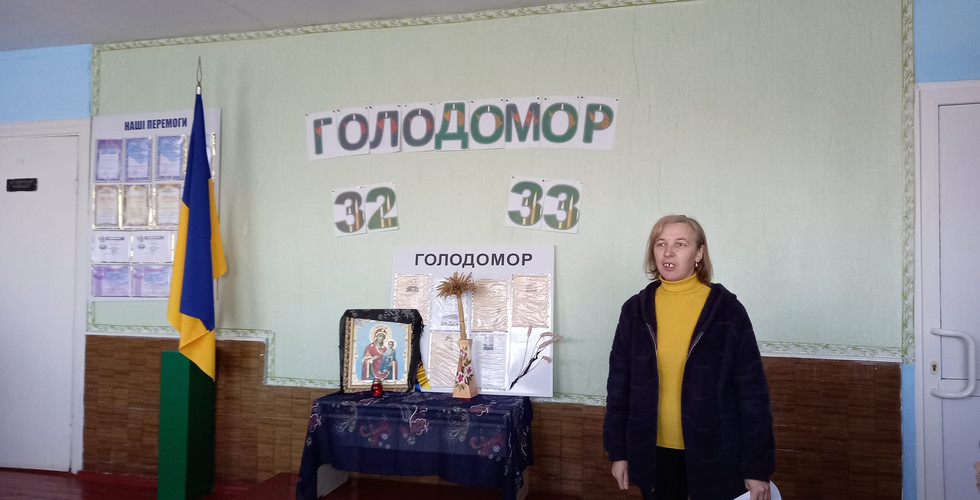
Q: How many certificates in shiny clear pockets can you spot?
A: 10